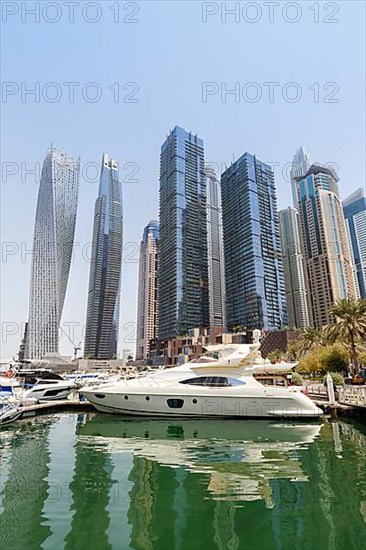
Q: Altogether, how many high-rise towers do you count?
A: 10